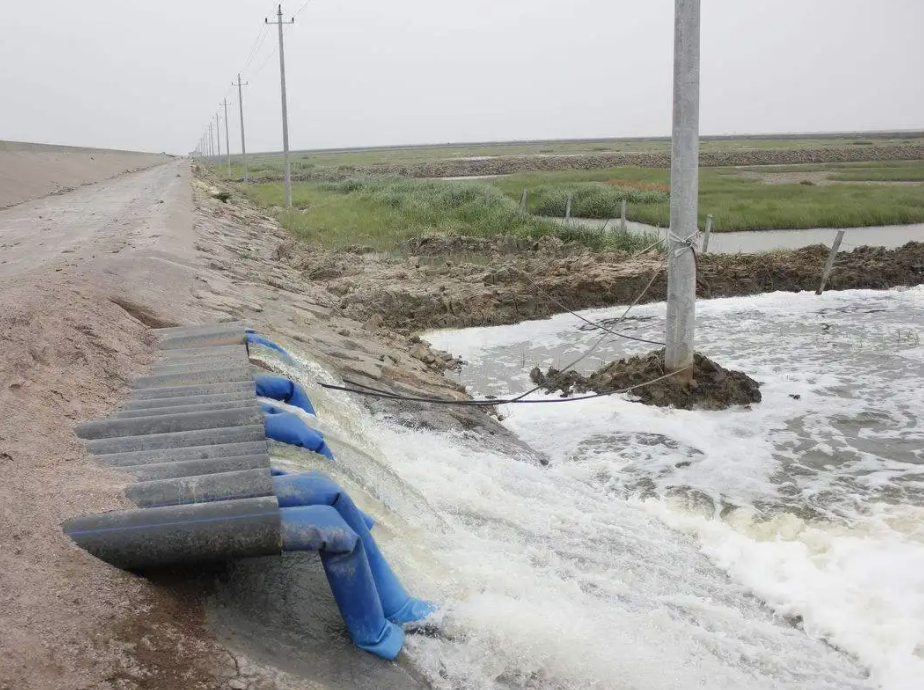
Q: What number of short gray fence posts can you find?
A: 5